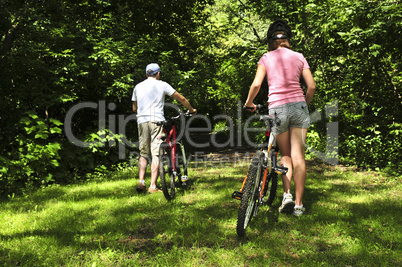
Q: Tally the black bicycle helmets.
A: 1